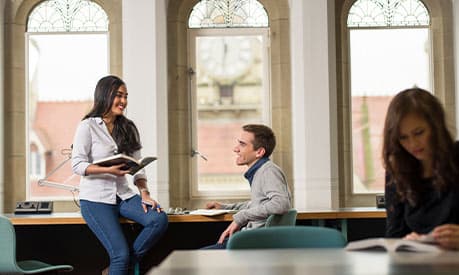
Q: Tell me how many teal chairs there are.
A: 3